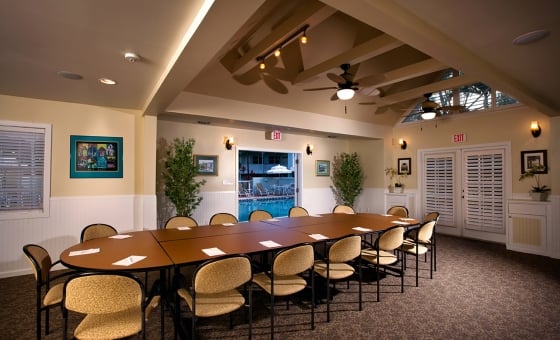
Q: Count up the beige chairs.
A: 15